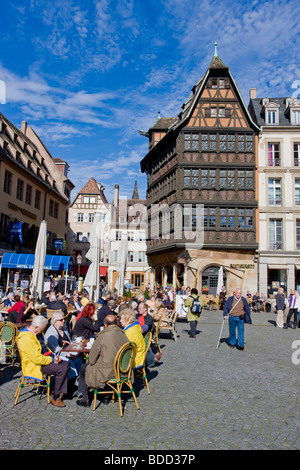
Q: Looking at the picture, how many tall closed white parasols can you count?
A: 3